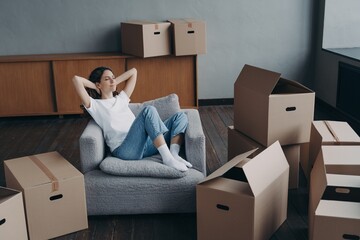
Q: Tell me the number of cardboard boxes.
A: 10